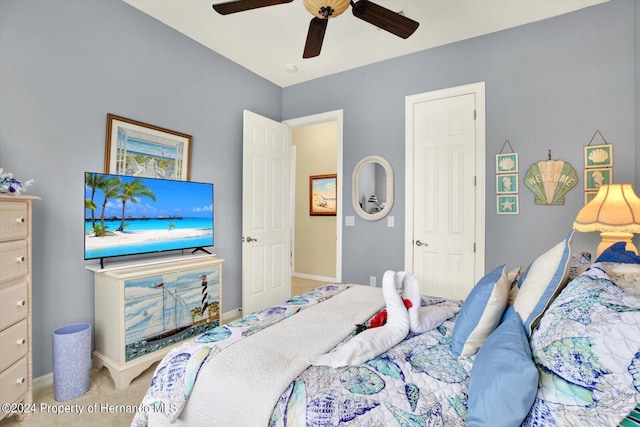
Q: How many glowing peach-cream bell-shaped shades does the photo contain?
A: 1